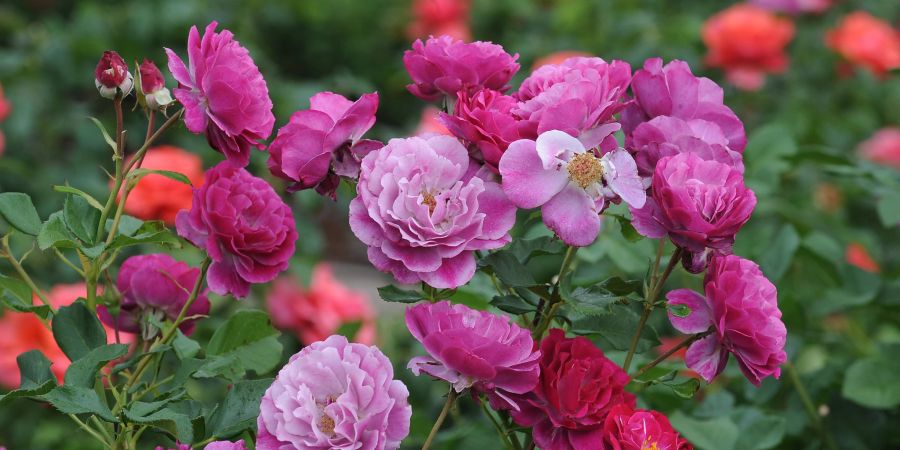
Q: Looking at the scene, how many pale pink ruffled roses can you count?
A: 2